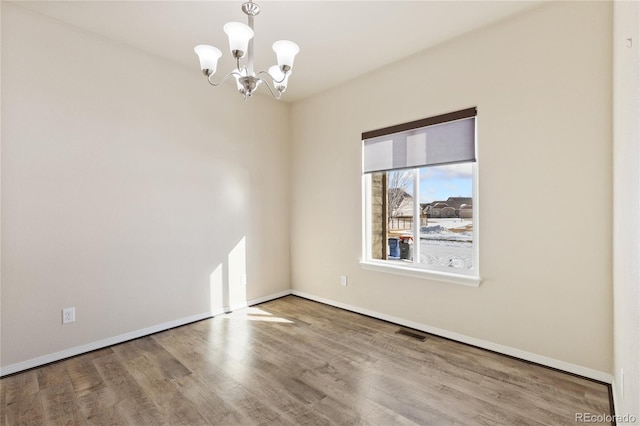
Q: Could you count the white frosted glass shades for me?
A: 5